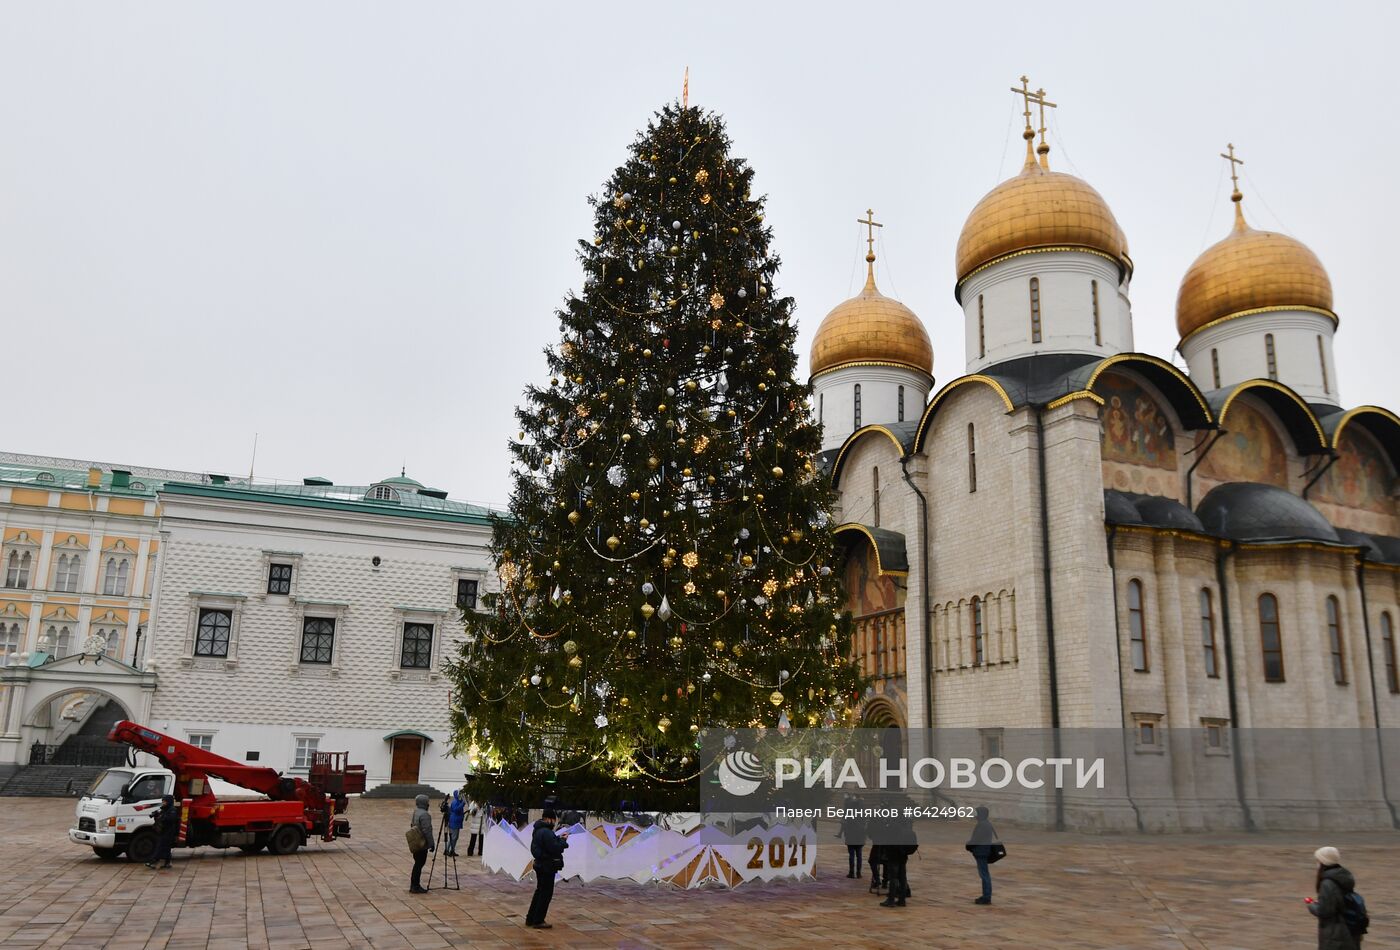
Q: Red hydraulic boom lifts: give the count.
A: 1